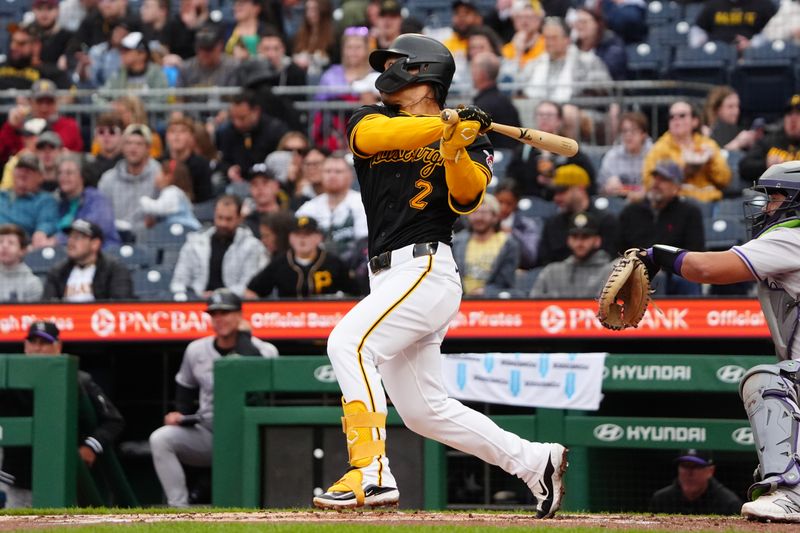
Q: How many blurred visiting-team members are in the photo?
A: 3